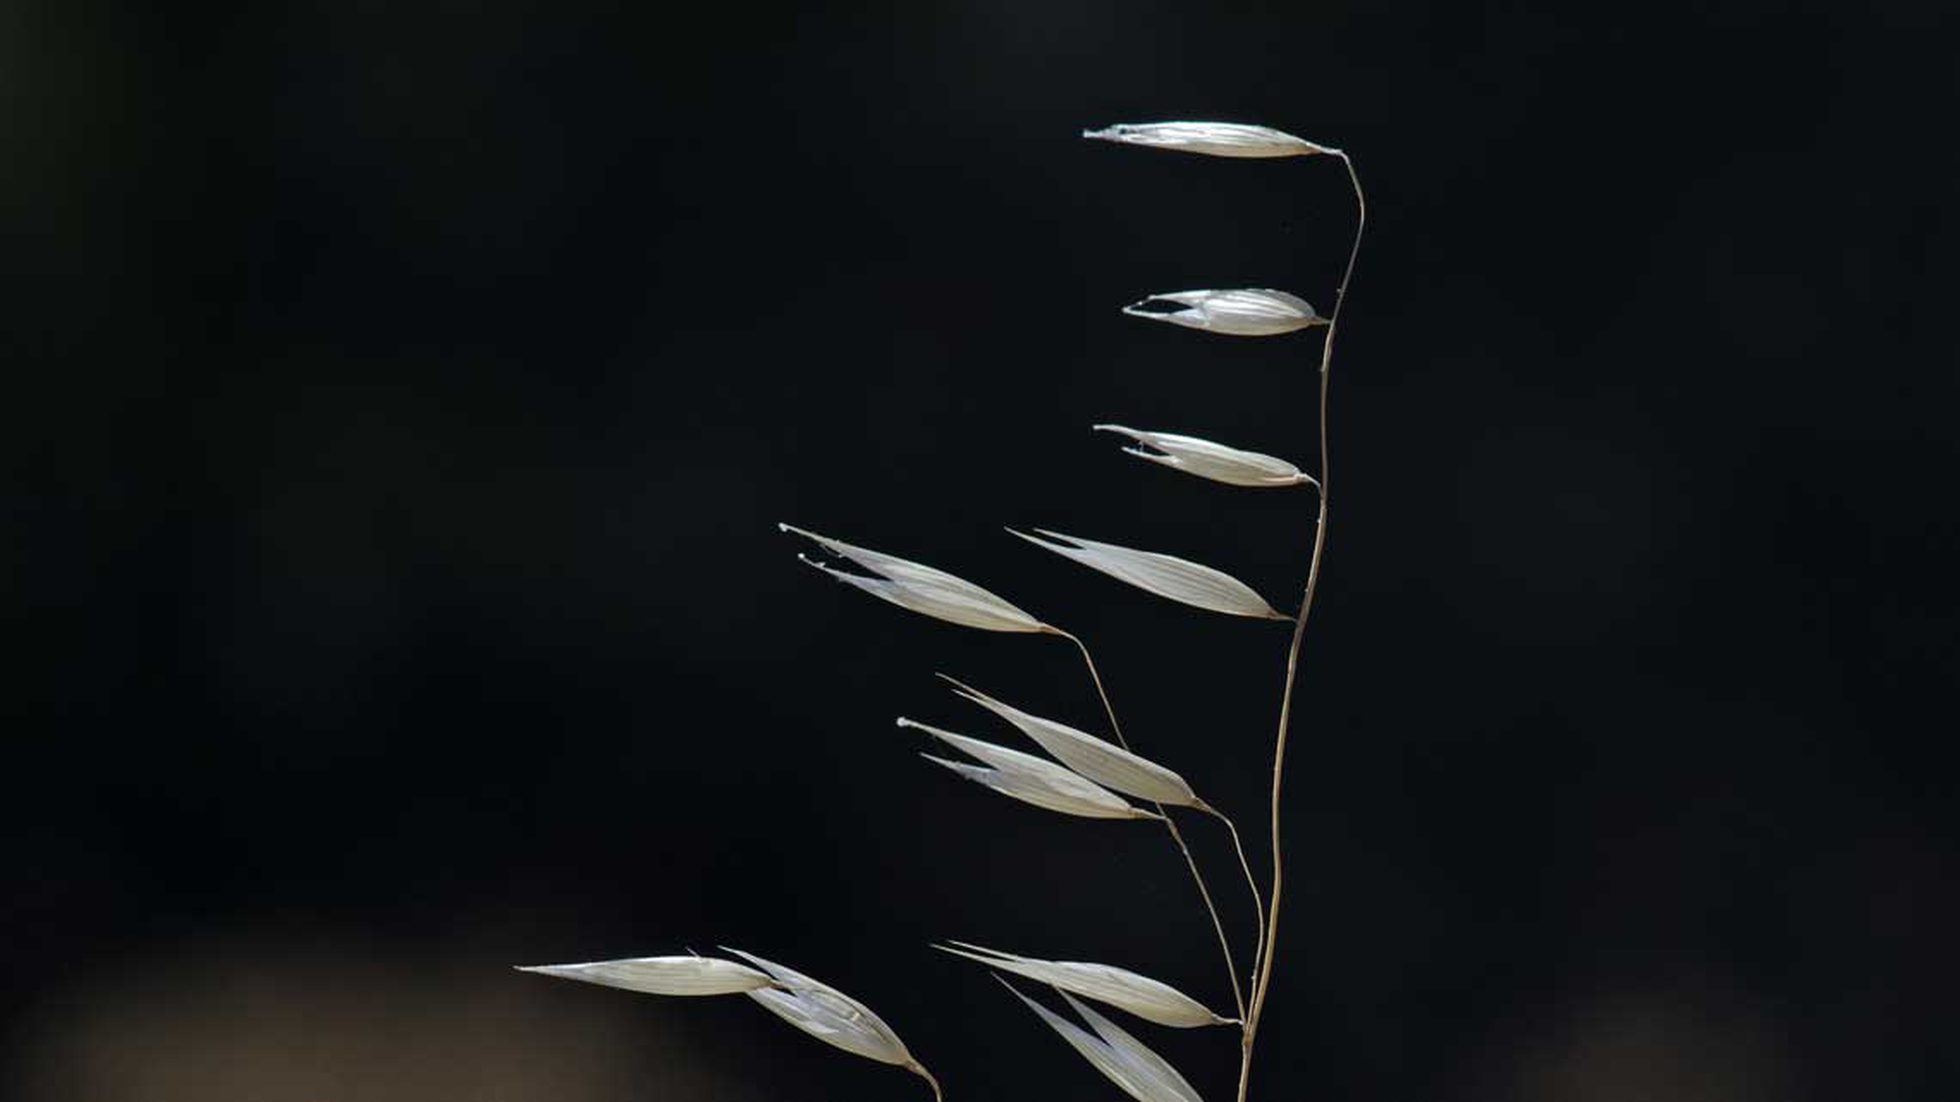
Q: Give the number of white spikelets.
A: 11